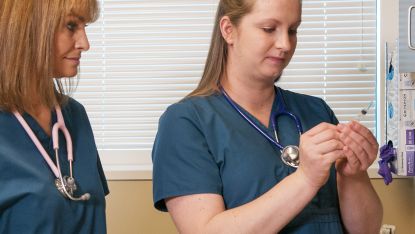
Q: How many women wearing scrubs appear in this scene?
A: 2